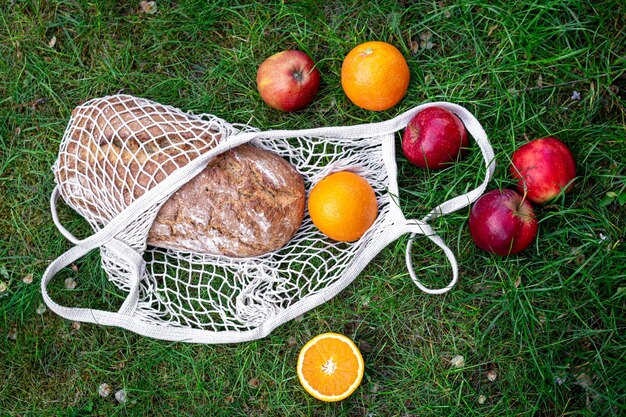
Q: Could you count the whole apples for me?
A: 4